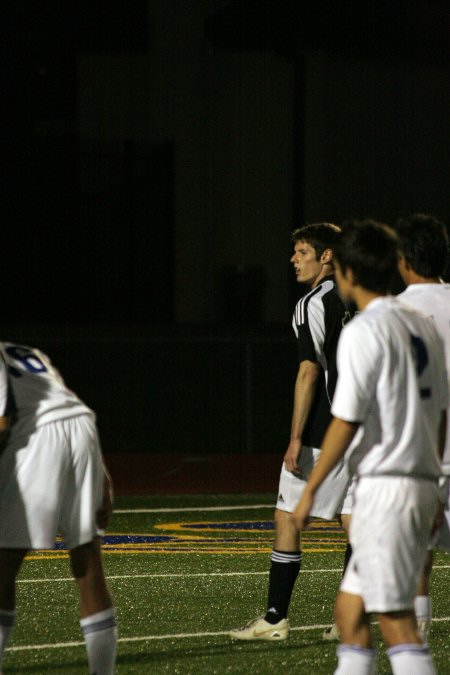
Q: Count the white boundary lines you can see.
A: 3